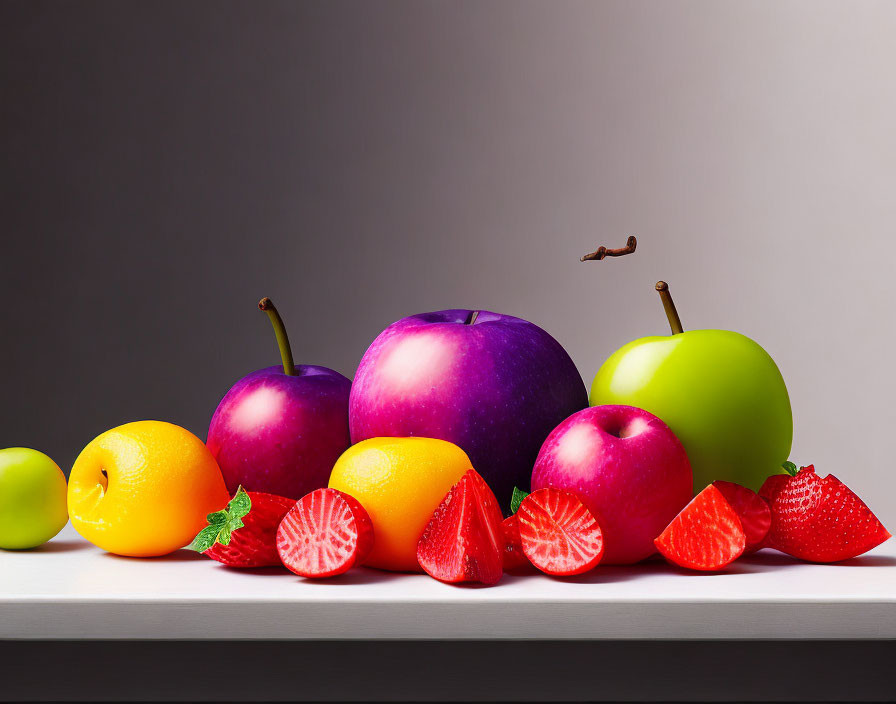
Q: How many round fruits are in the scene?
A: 7